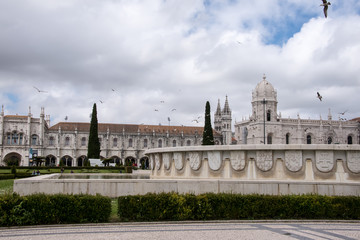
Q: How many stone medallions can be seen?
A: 11